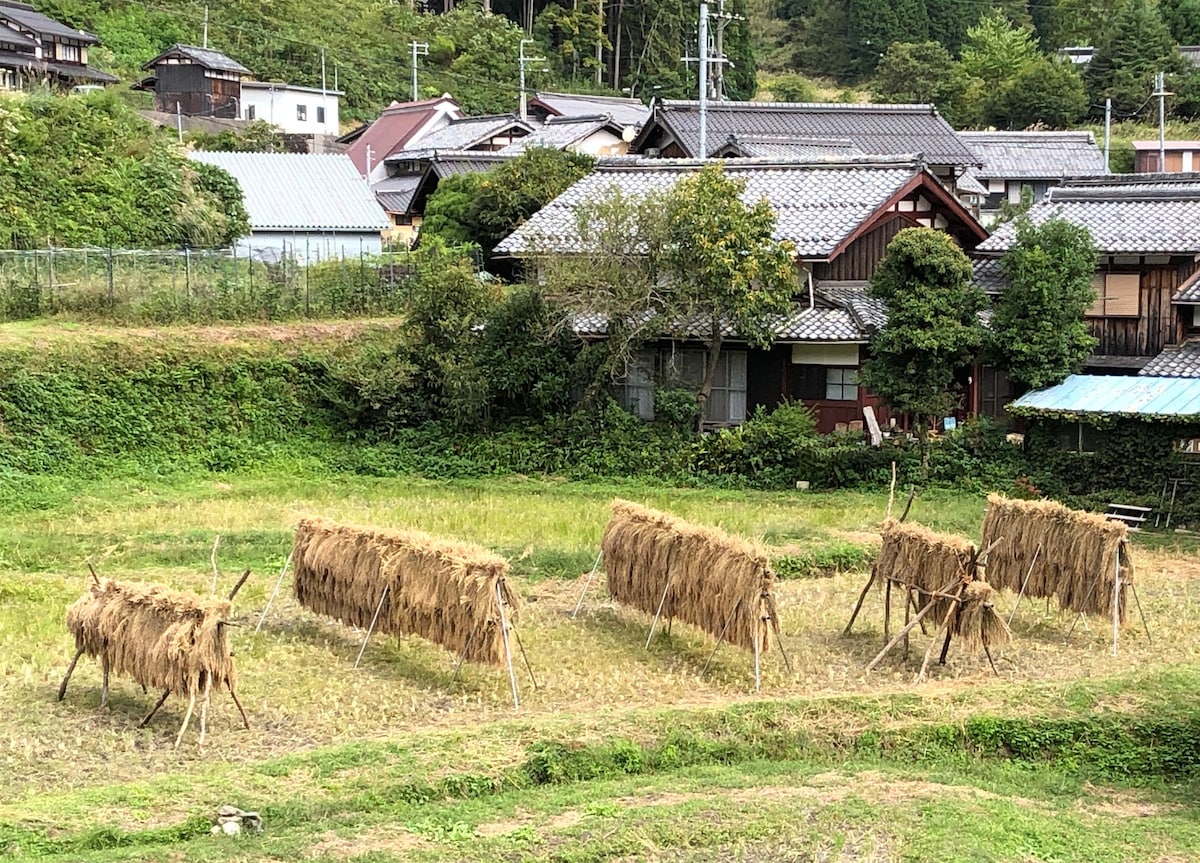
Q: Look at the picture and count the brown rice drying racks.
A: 5